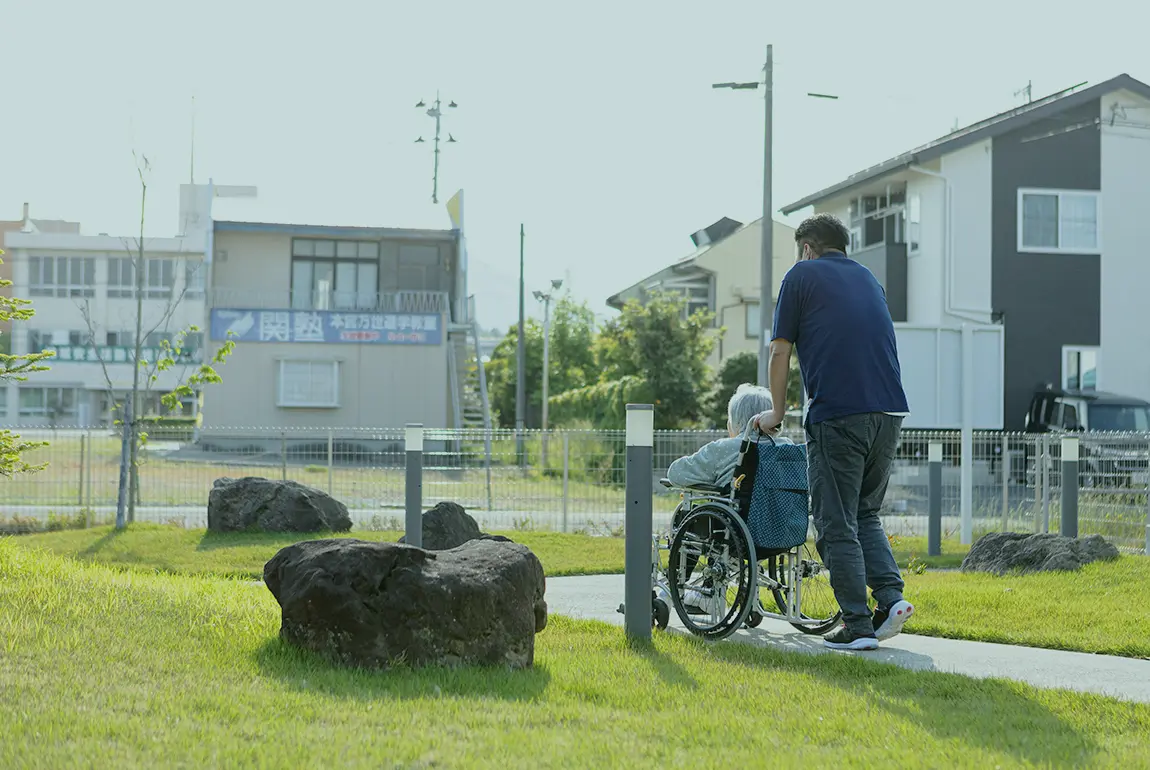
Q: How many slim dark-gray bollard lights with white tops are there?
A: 4